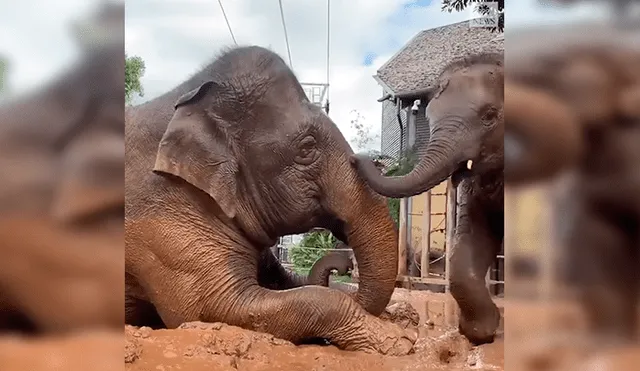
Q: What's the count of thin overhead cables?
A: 3